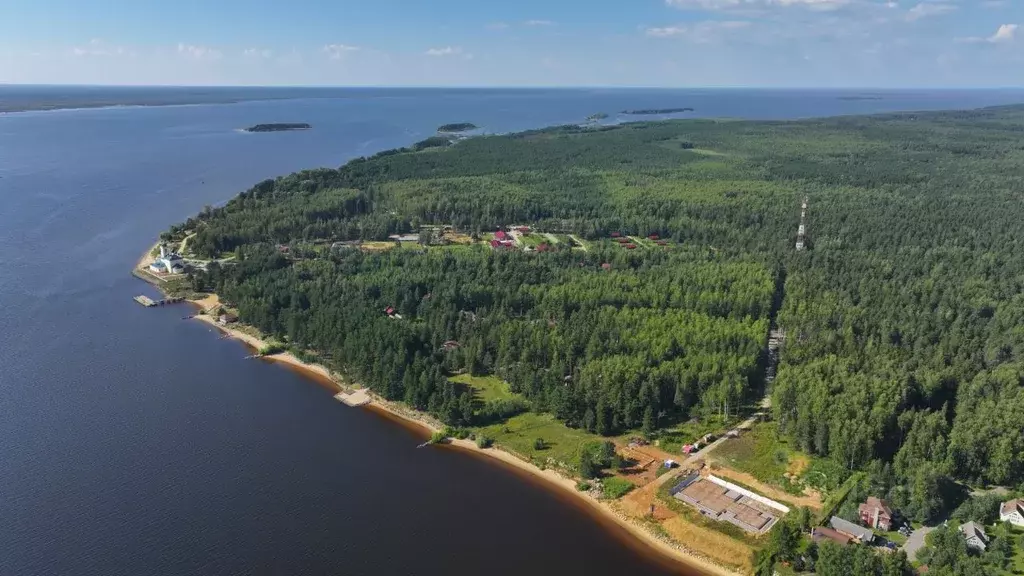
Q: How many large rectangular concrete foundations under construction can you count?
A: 1